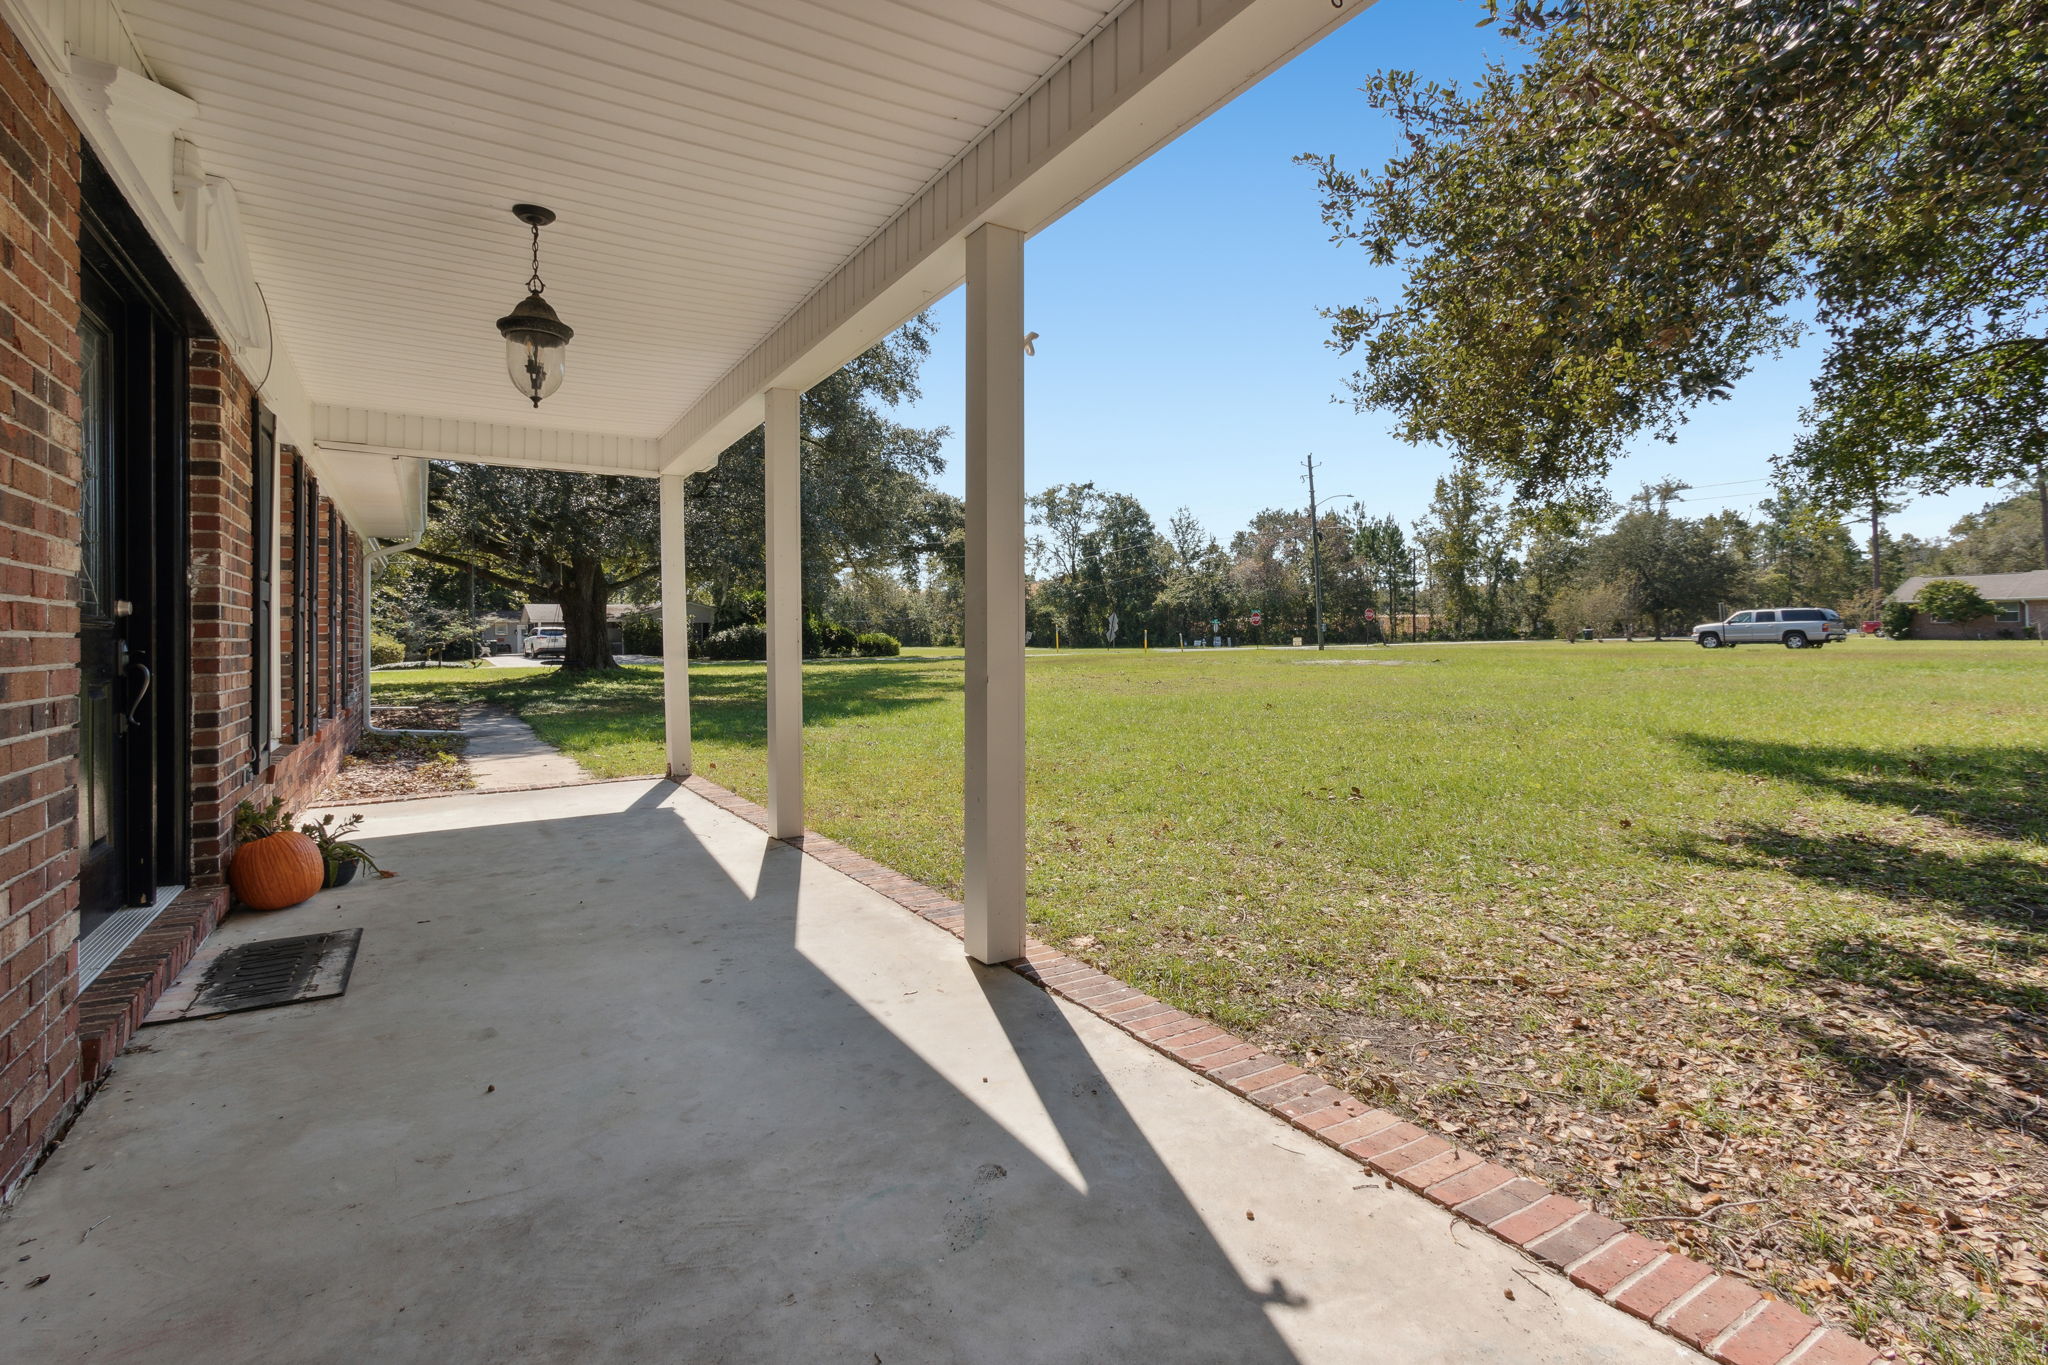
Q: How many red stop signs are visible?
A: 2